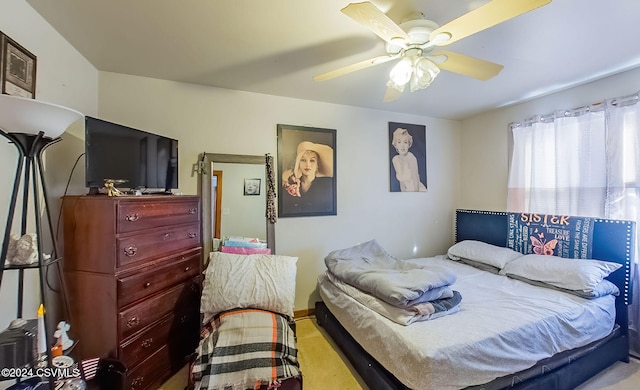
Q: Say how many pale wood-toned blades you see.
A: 5